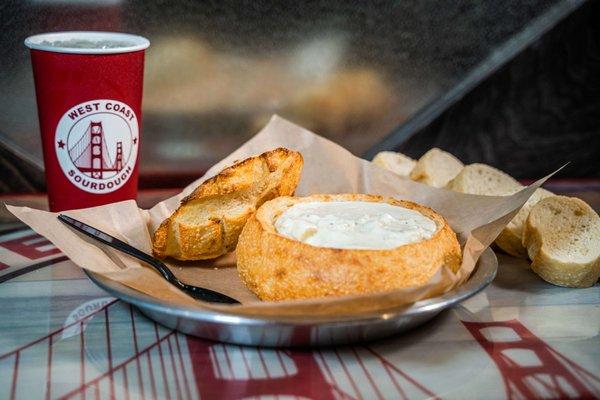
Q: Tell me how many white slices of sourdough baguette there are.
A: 5